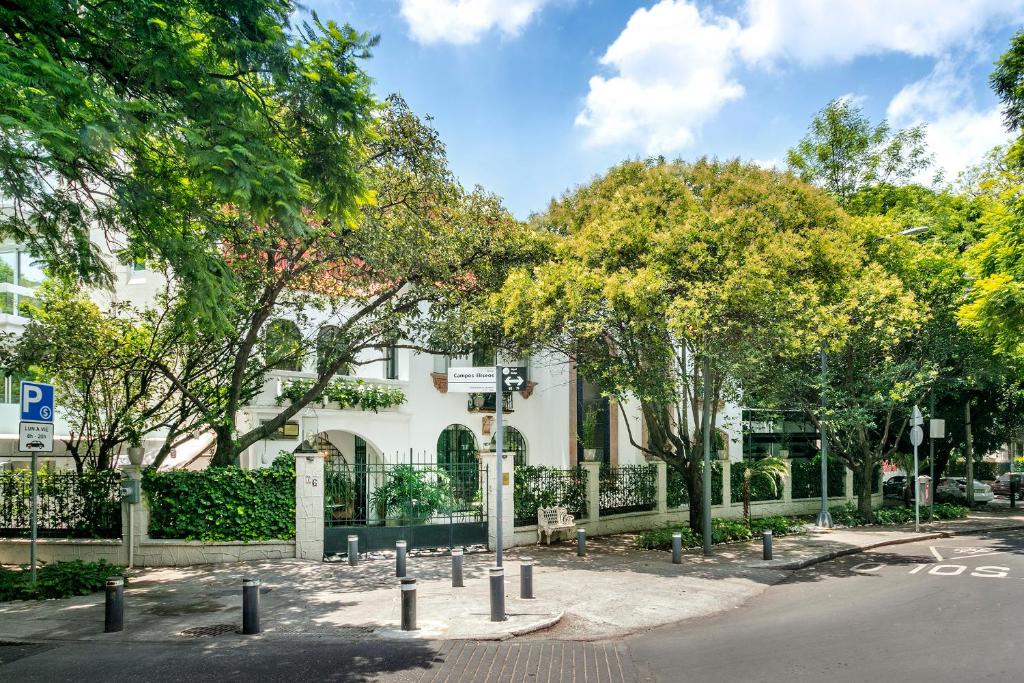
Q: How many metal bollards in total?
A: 11